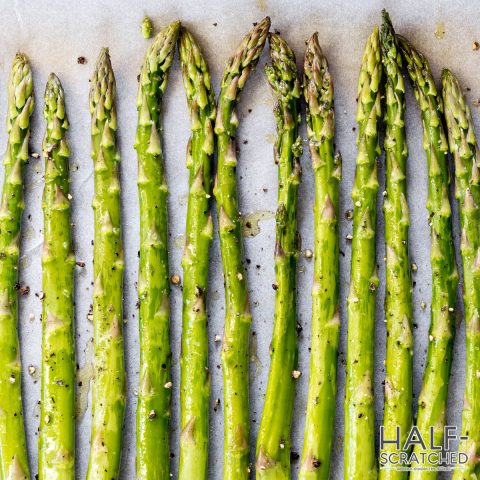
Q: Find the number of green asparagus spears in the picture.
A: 12